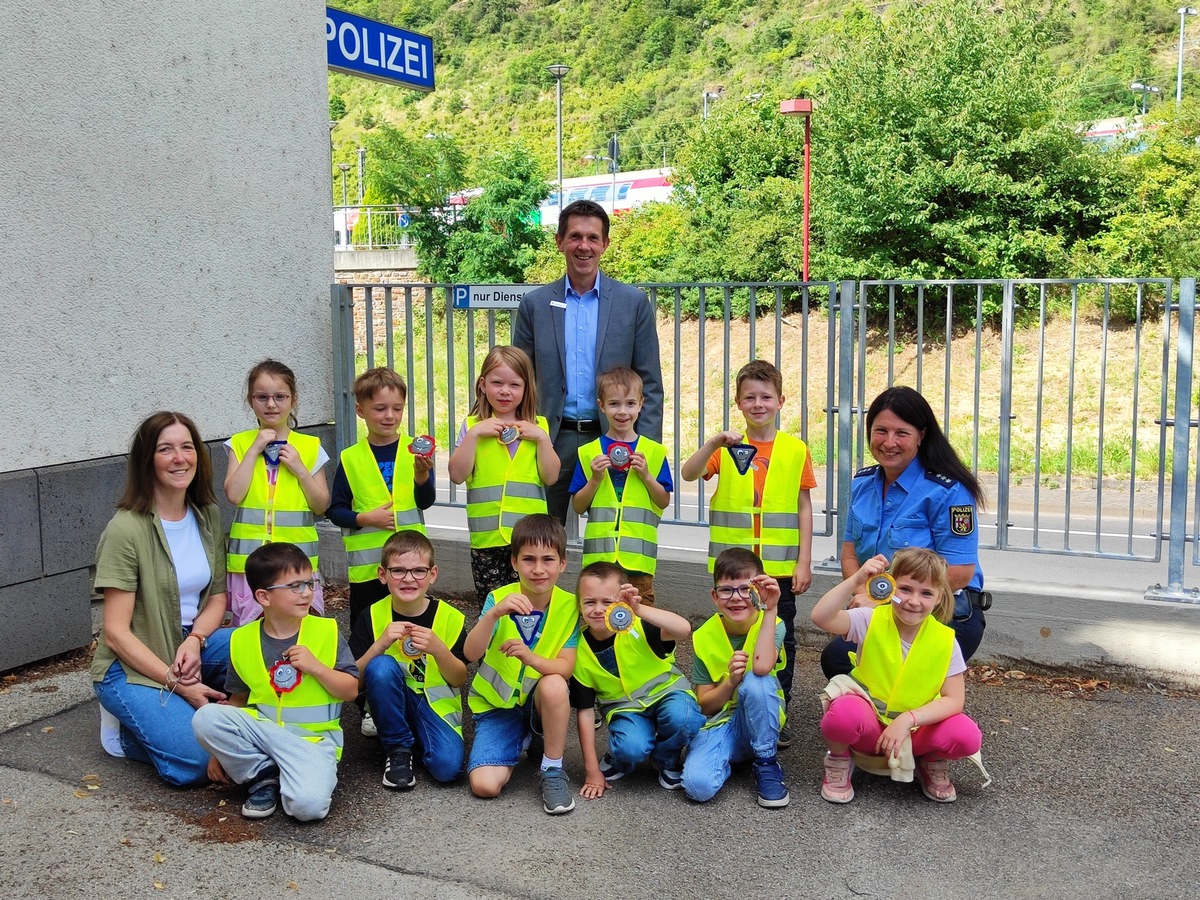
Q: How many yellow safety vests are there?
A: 11